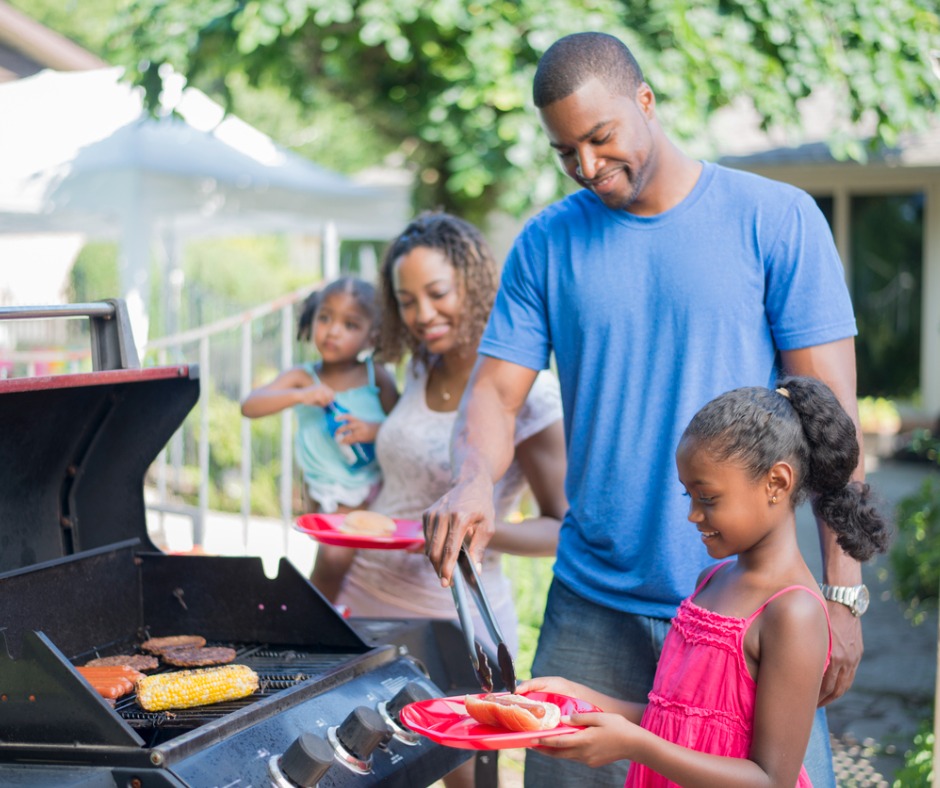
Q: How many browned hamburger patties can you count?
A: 3